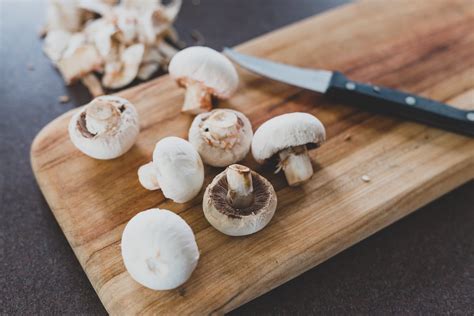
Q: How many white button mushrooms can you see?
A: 7